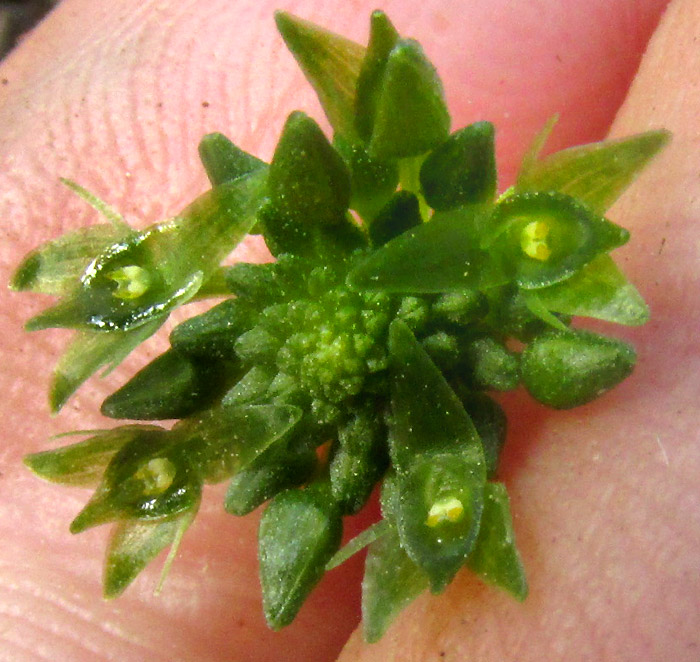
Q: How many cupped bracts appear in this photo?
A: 4